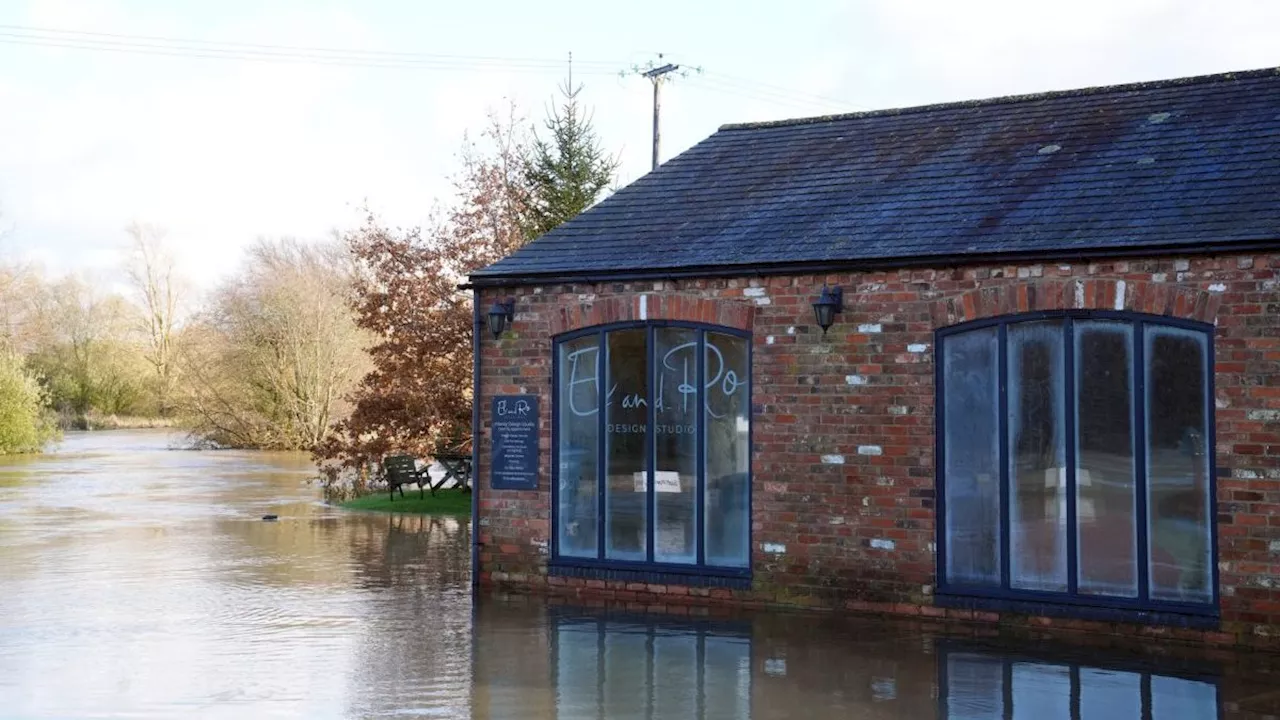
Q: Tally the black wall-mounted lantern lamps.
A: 2